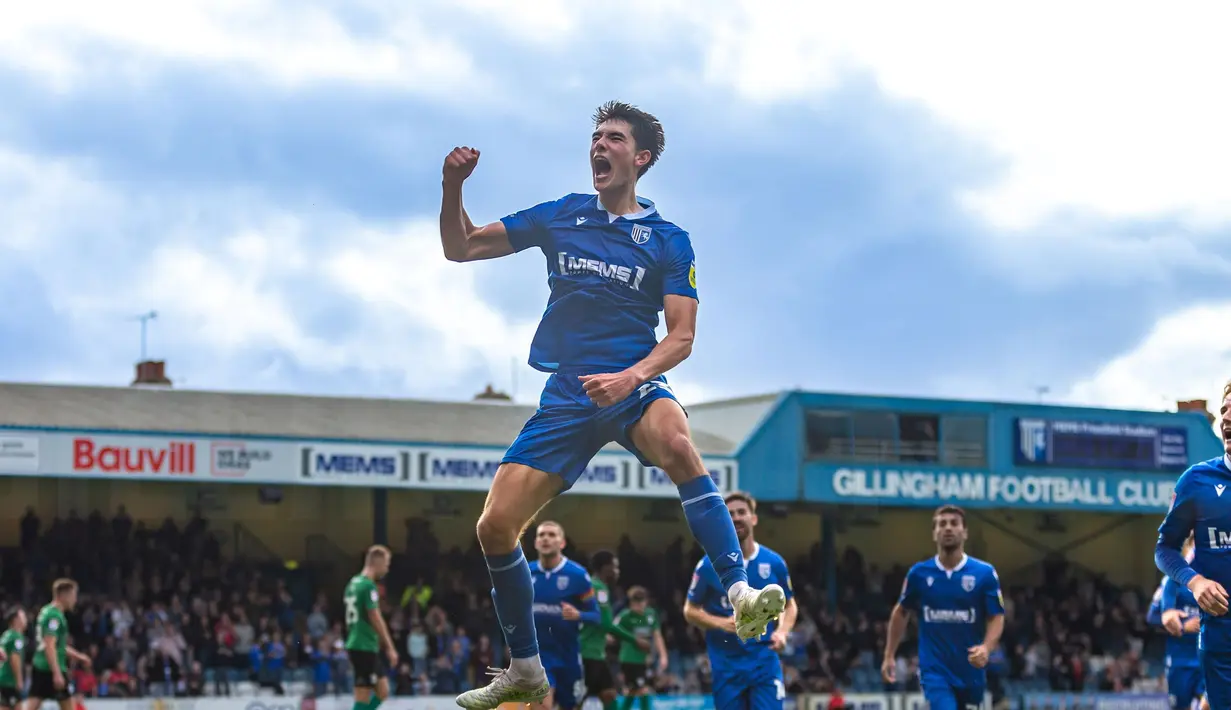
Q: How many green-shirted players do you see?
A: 5